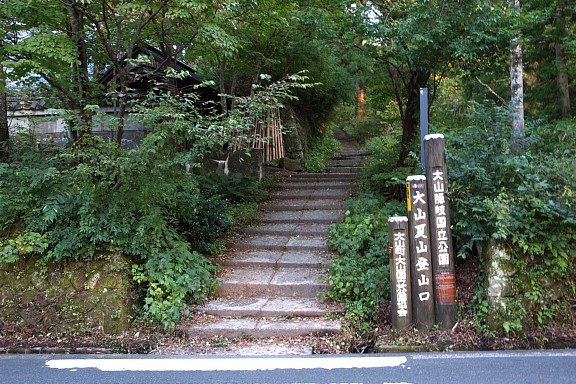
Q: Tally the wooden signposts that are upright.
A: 3